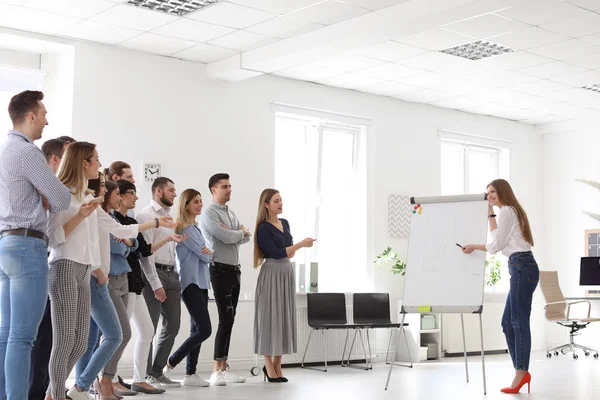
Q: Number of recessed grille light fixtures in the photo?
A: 3